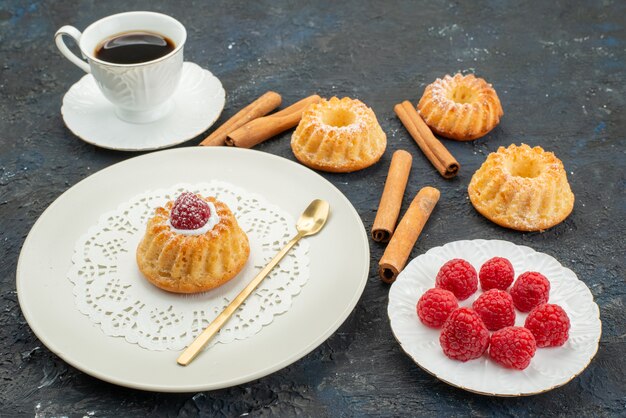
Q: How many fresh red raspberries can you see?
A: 9